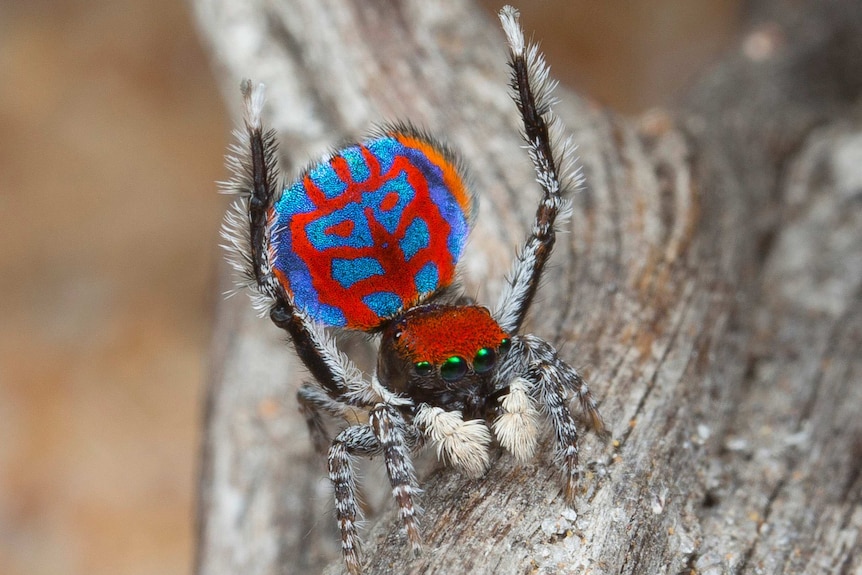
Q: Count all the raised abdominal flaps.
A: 1